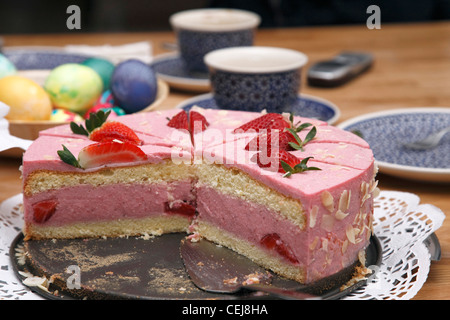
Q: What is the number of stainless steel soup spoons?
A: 0